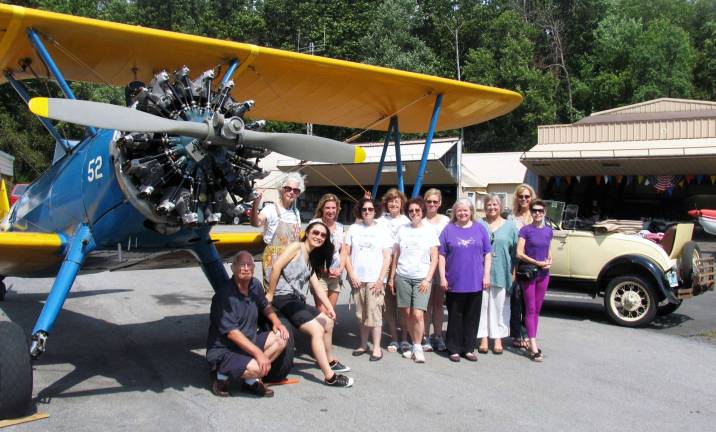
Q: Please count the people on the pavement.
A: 12